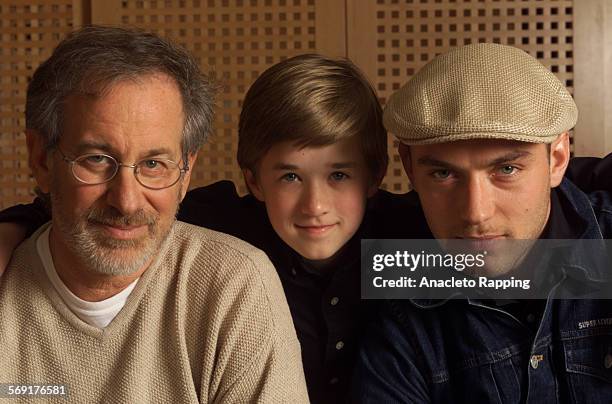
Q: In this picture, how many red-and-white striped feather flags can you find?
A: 0